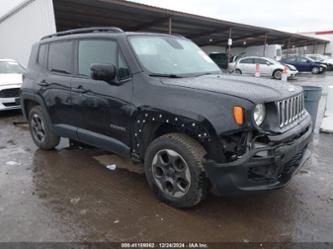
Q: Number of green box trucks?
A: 0